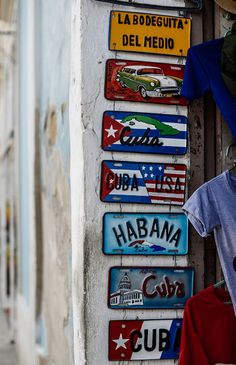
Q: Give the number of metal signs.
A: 7